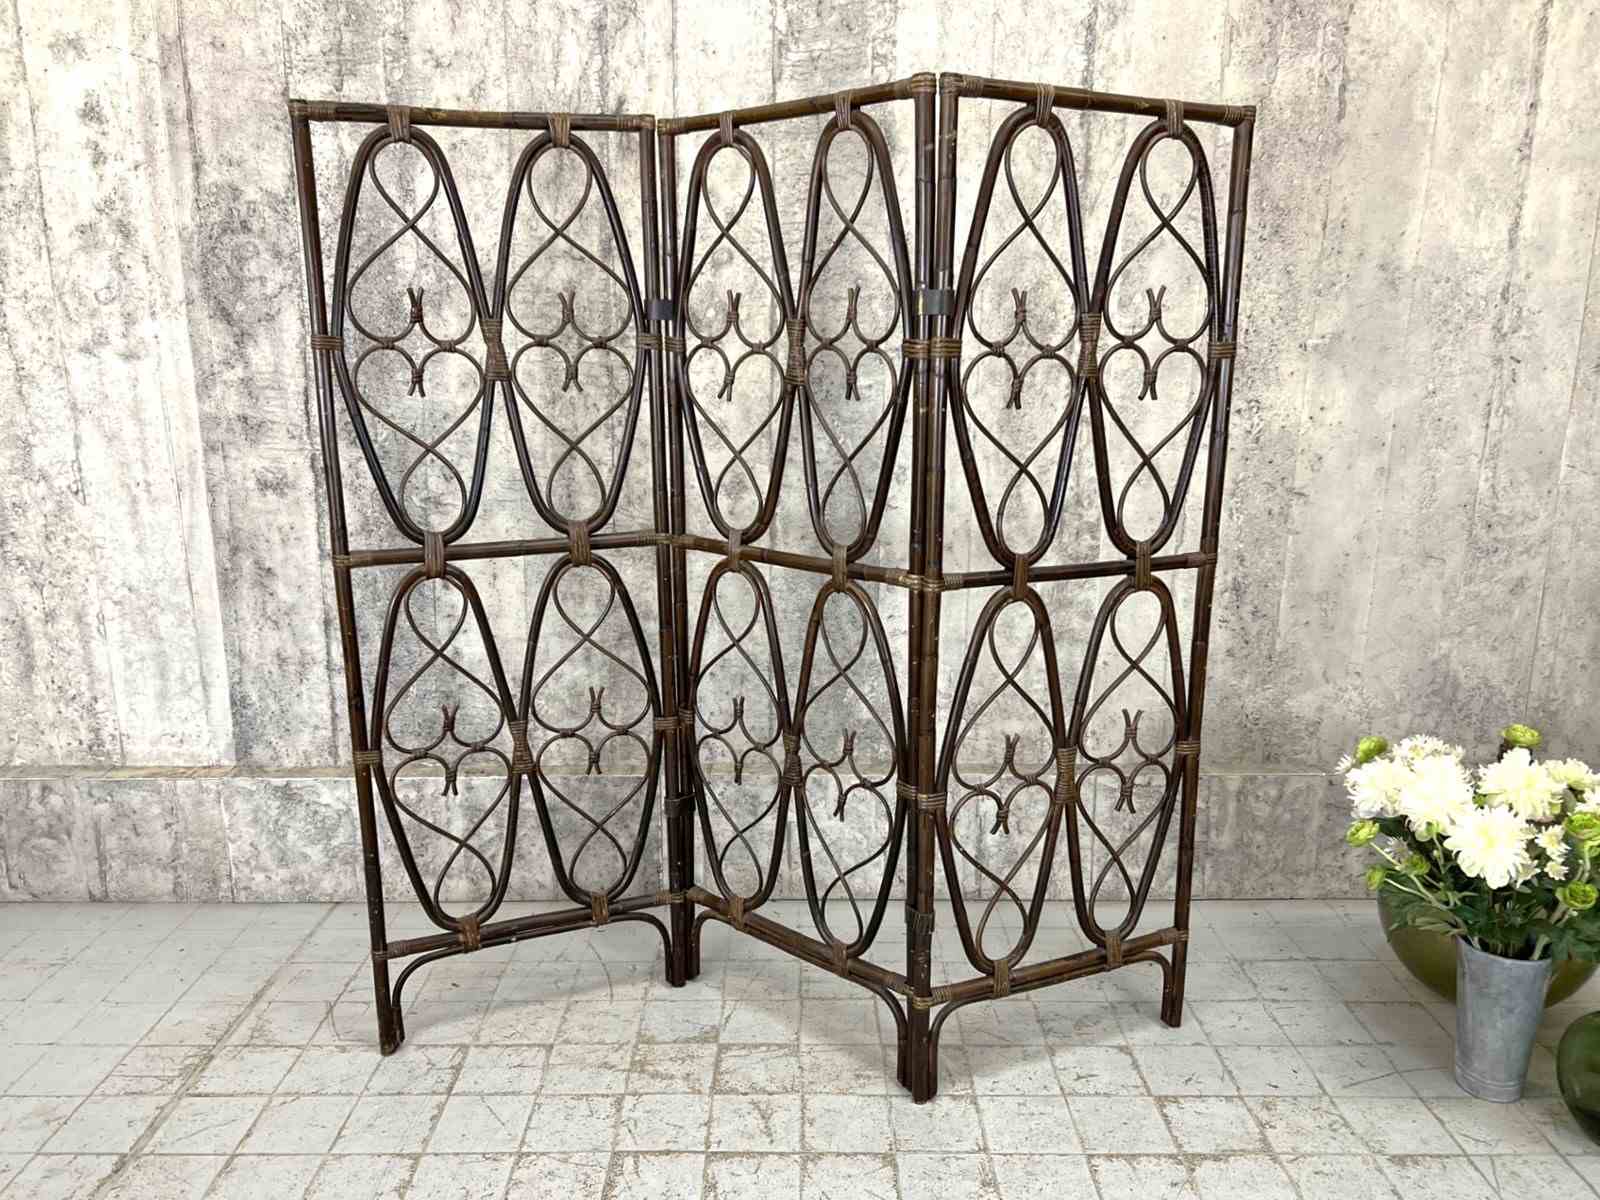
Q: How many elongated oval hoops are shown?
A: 12